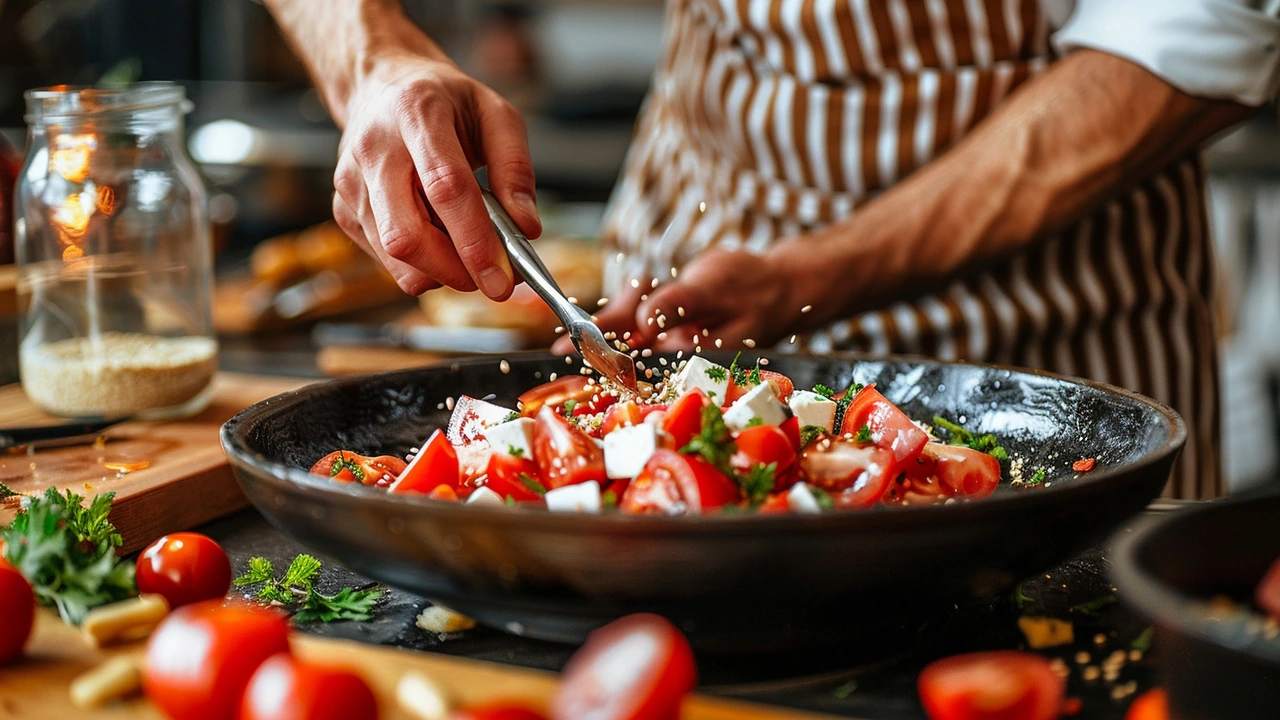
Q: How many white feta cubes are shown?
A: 8